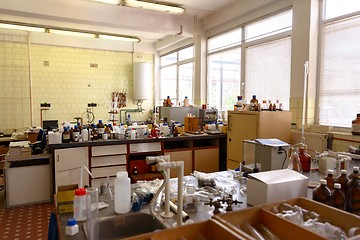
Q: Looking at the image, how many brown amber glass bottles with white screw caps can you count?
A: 5